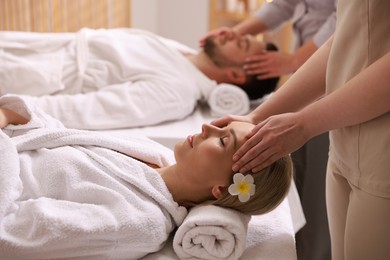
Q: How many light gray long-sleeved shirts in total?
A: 1